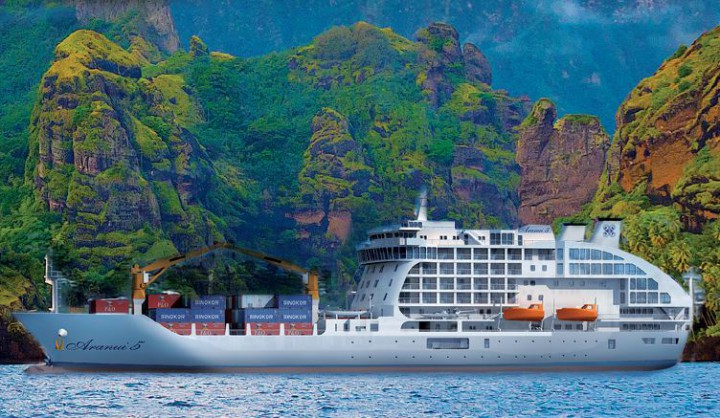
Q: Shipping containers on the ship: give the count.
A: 13